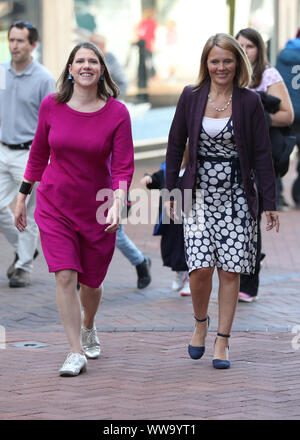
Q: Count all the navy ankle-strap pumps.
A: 2